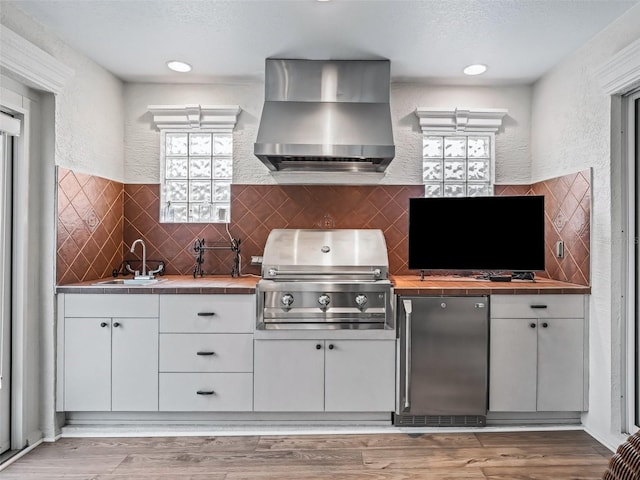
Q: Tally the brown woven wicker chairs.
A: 1